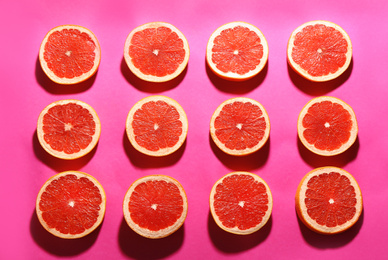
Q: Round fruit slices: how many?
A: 12